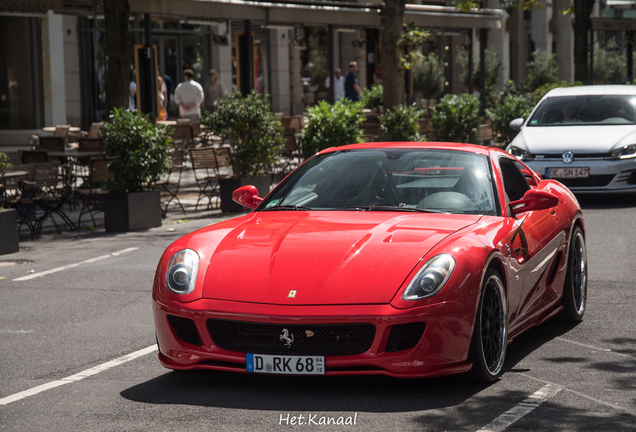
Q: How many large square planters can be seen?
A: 3